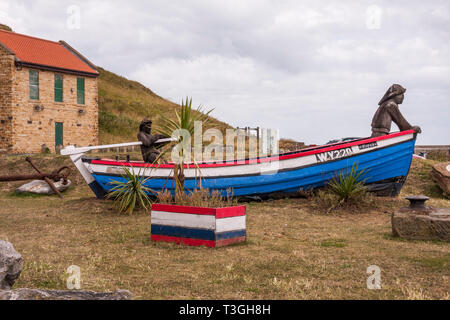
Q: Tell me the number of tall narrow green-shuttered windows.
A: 3